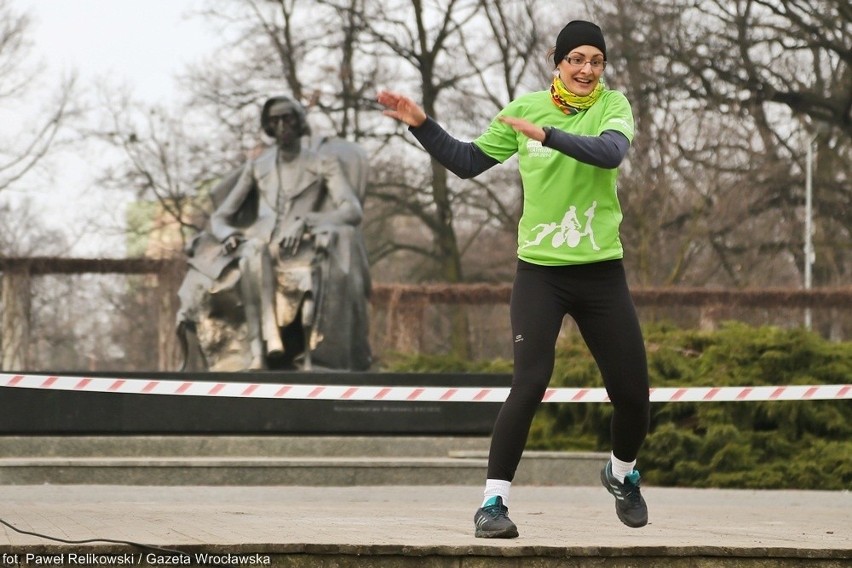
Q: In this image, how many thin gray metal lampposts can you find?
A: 1